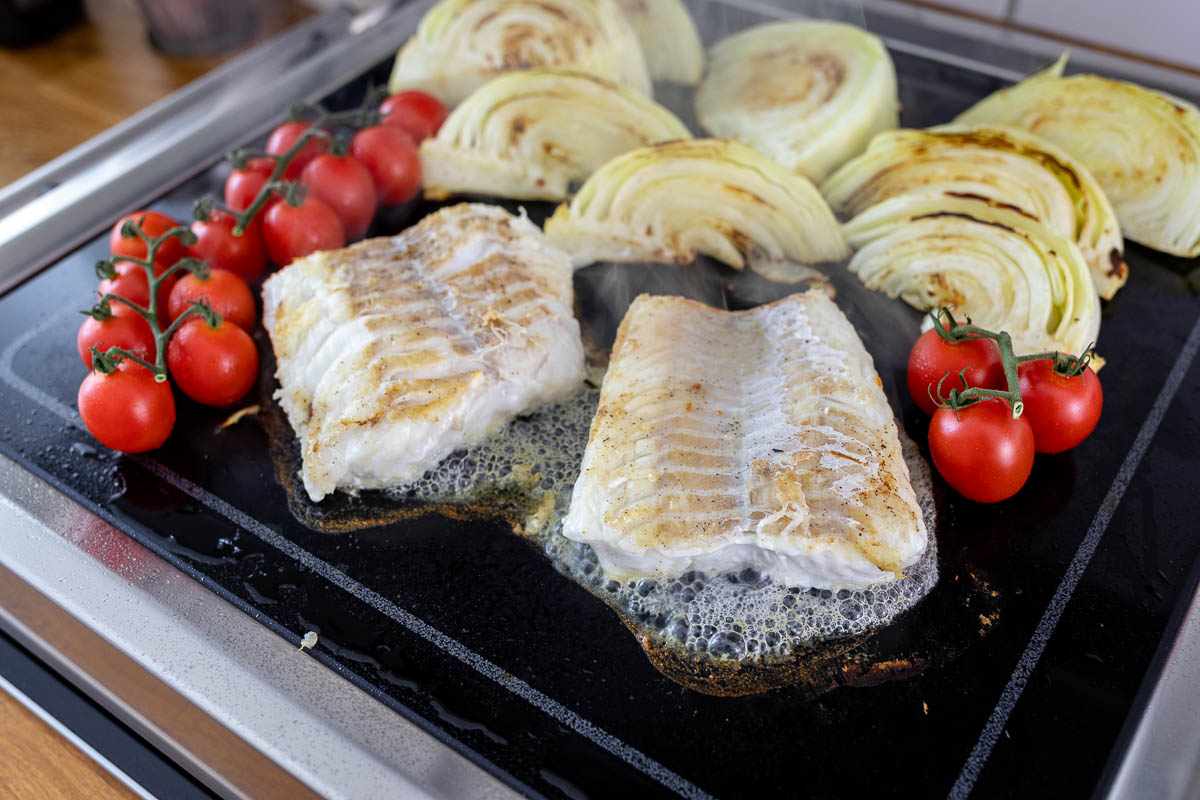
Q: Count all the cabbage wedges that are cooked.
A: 8